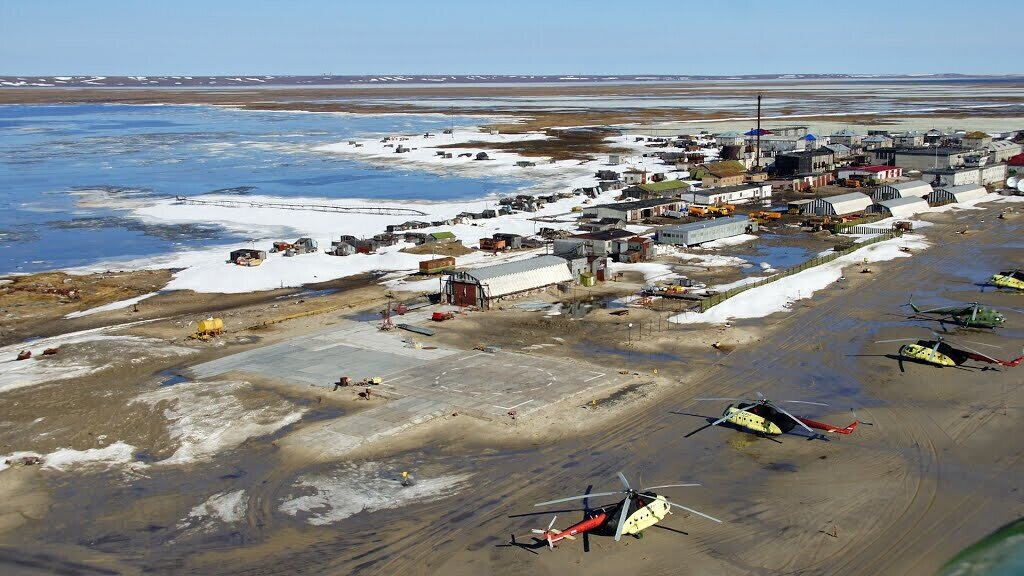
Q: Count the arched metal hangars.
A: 5